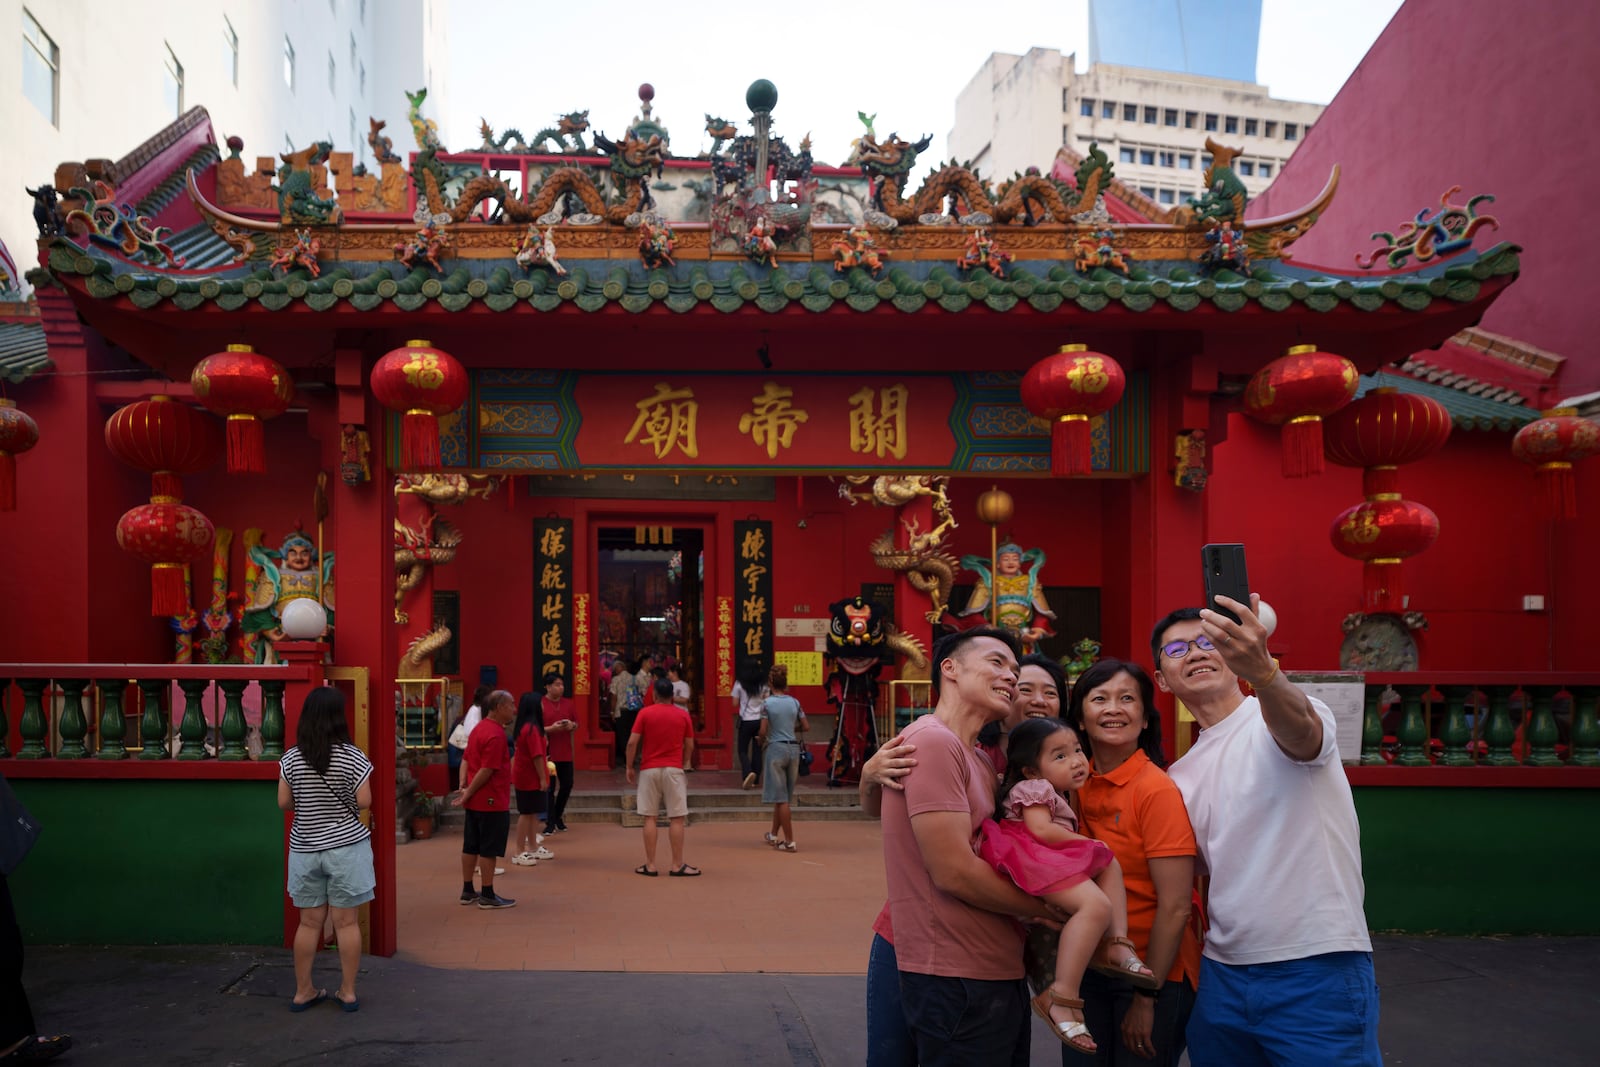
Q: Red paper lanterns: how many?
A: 10